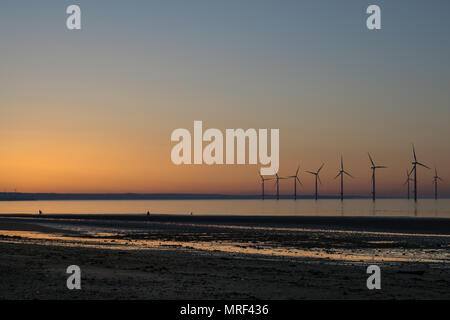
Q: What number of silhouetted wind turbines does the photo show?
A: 9